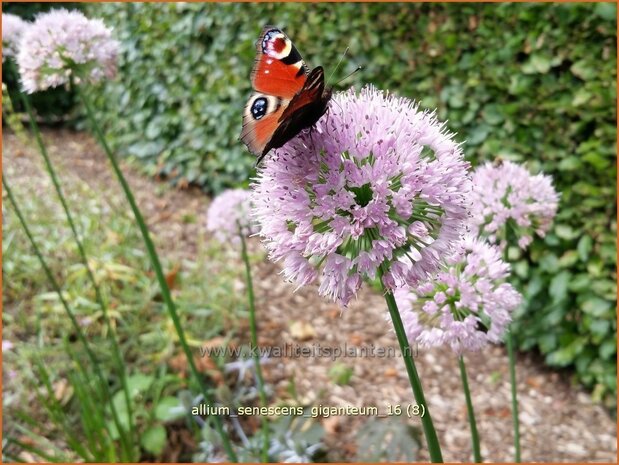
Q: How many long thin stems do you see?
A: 7